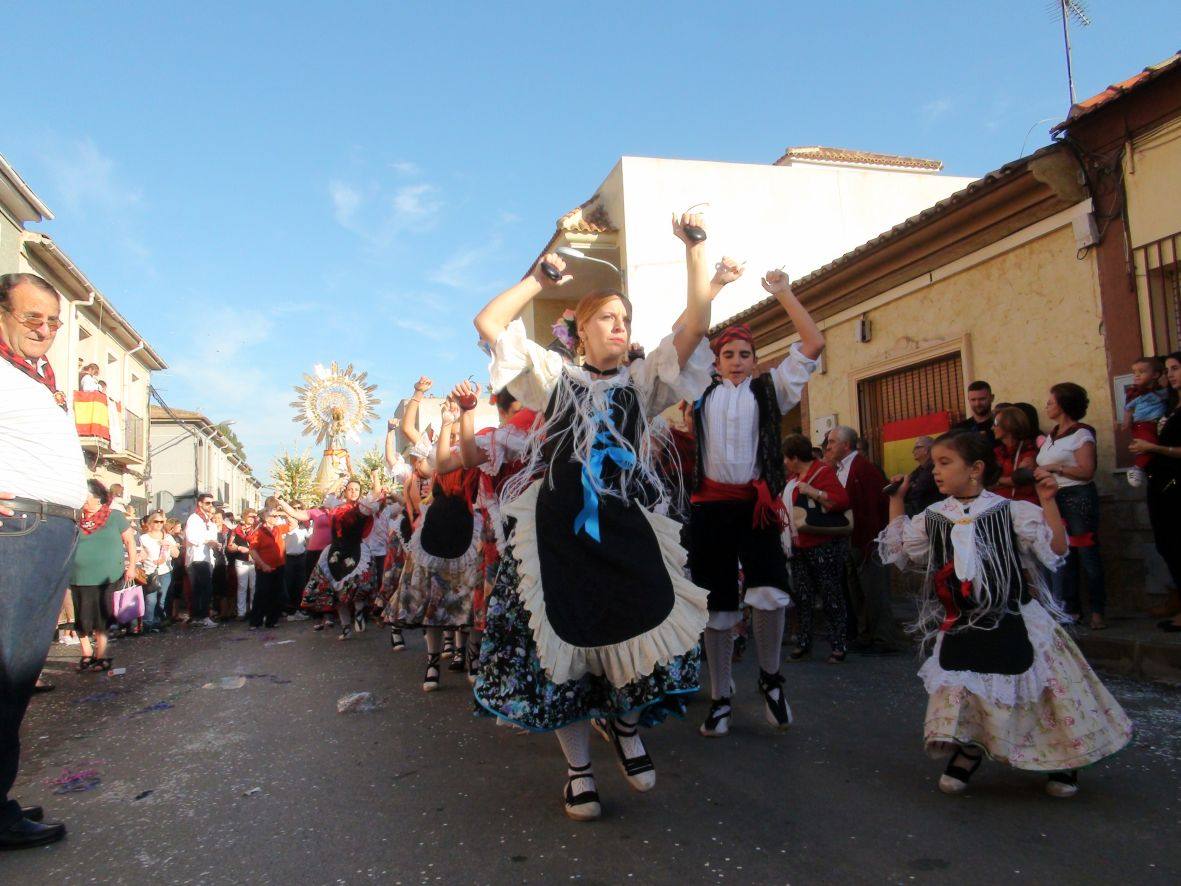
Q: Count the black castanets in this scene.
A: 4